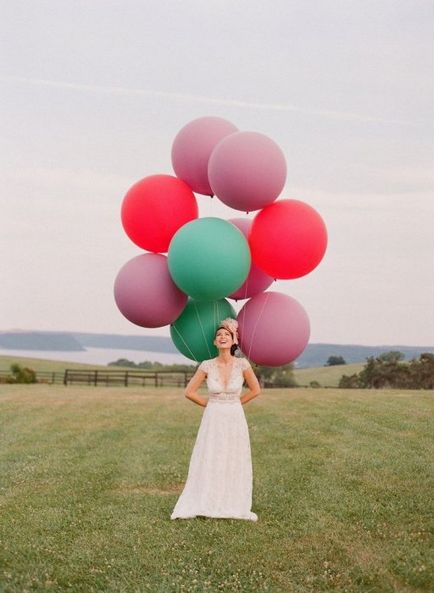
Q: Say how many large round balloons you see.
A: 9